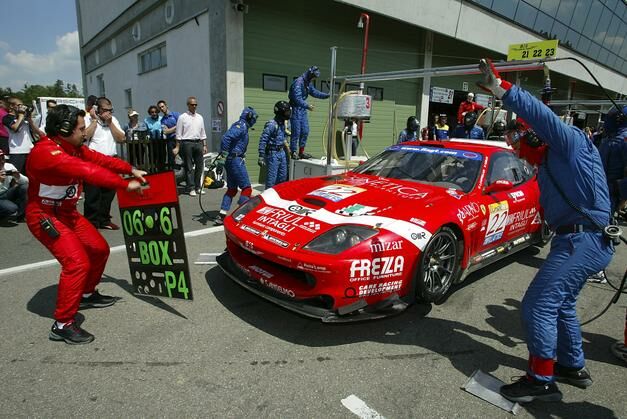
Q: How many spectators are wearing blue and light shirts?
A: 2